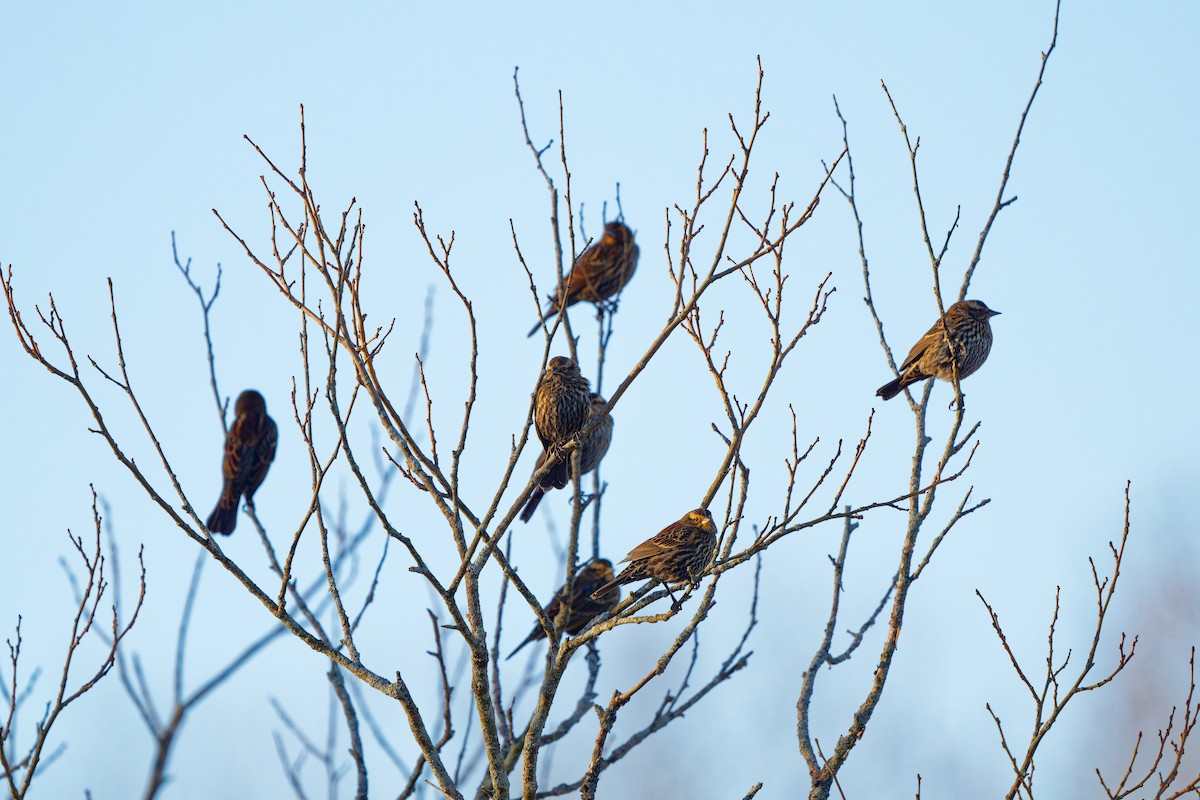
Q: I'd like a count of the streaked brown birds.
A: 7